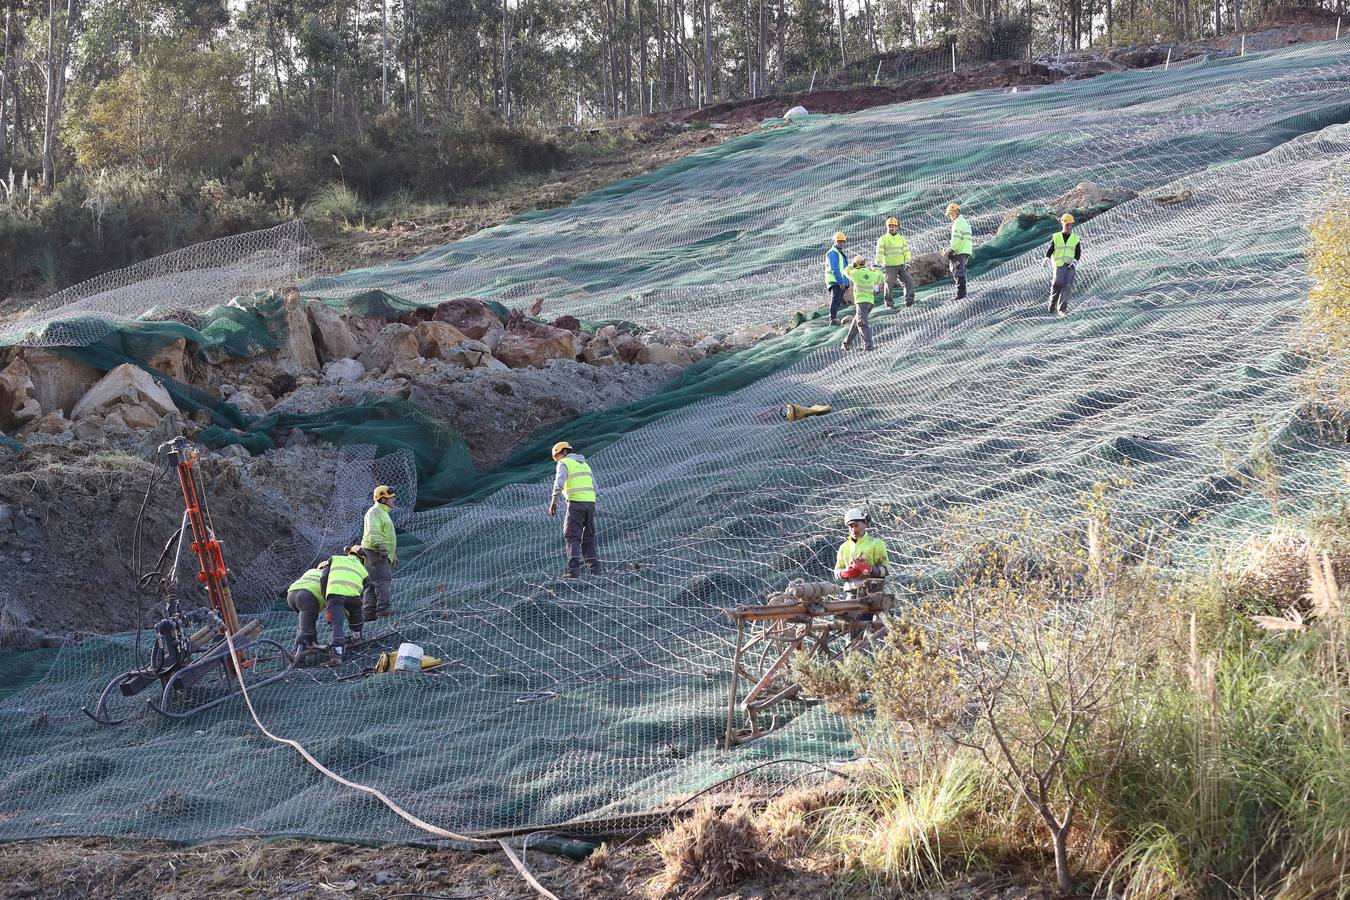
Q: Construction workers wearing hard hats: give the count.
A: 10